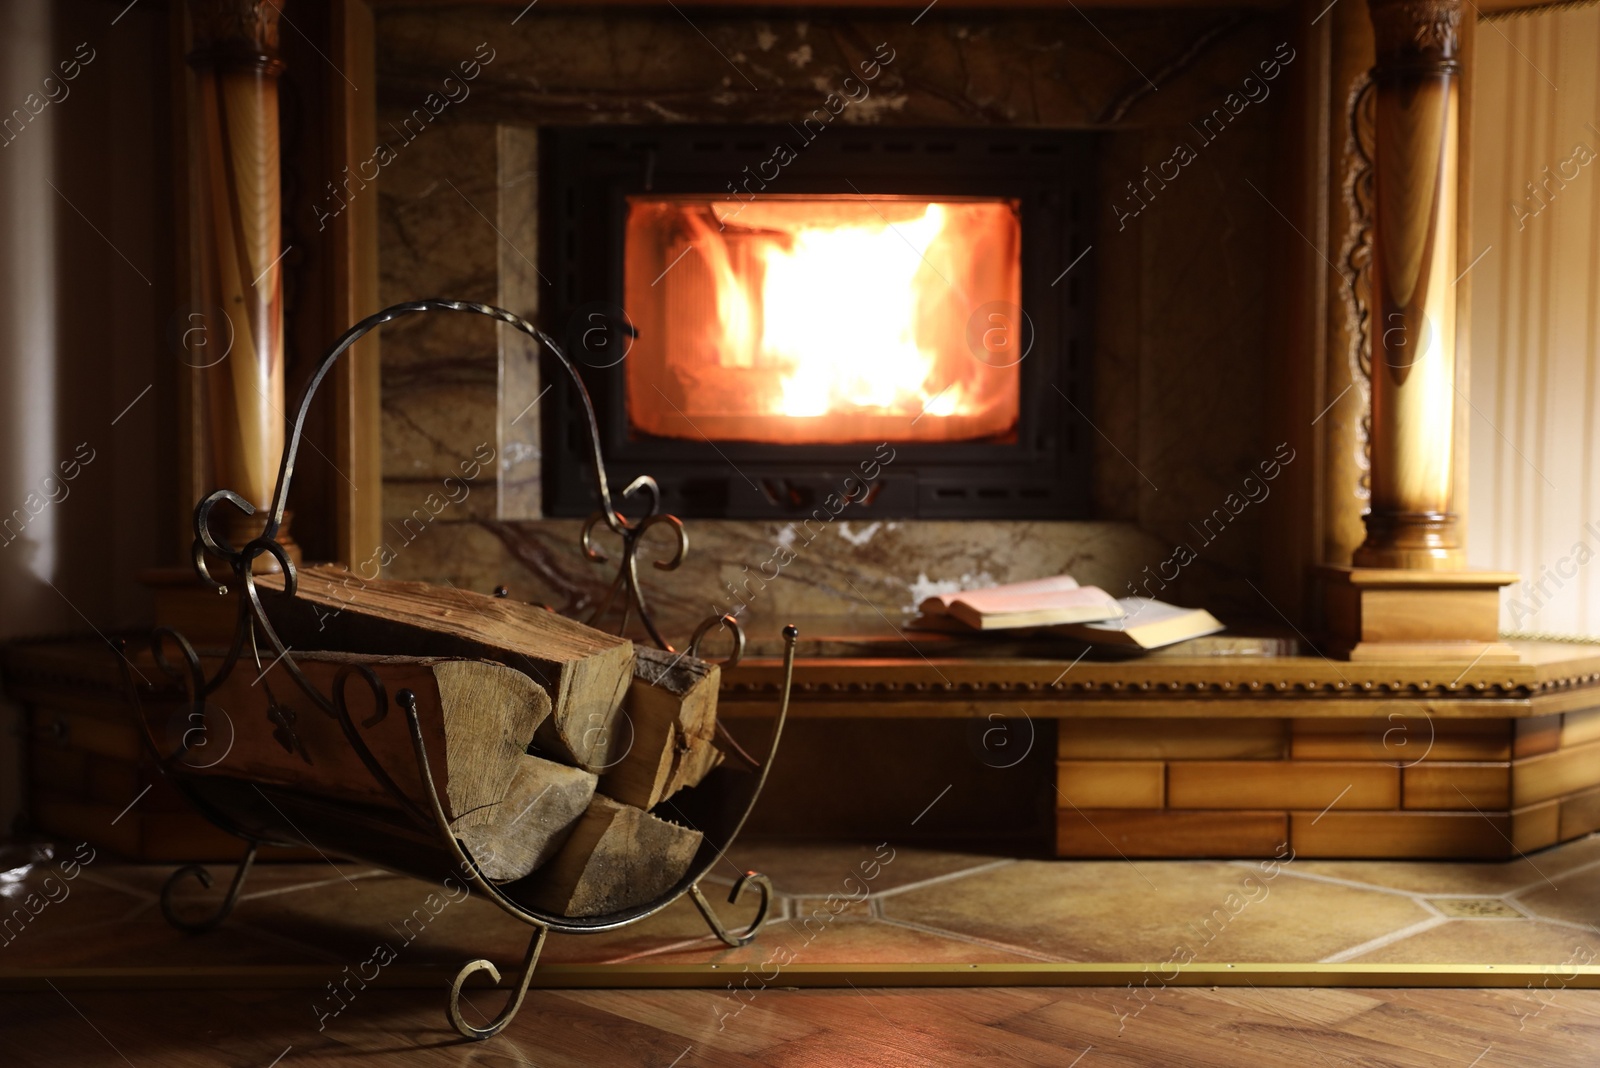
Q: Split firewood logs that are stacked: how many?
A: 5